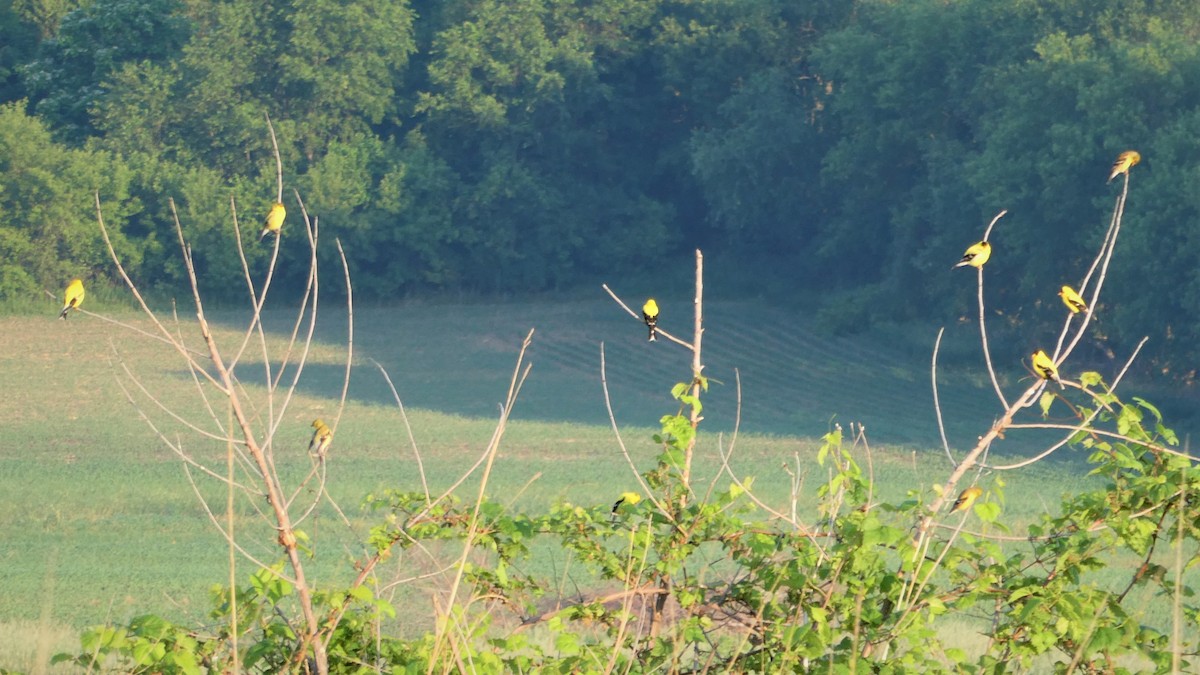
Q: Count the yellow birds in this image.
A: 10